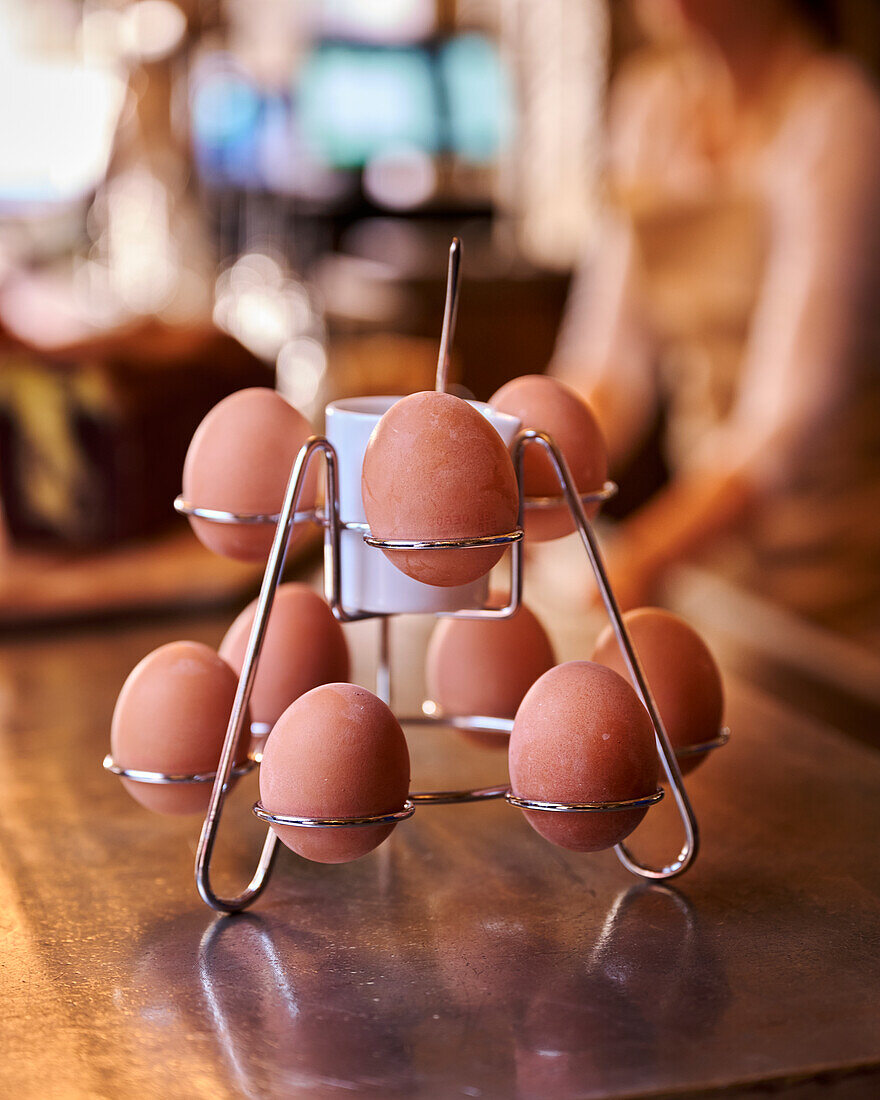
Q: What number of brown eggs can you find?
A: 9